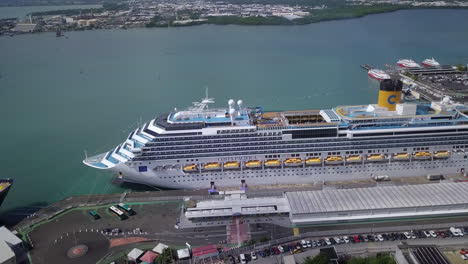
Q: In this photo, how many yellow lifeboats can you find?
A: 13